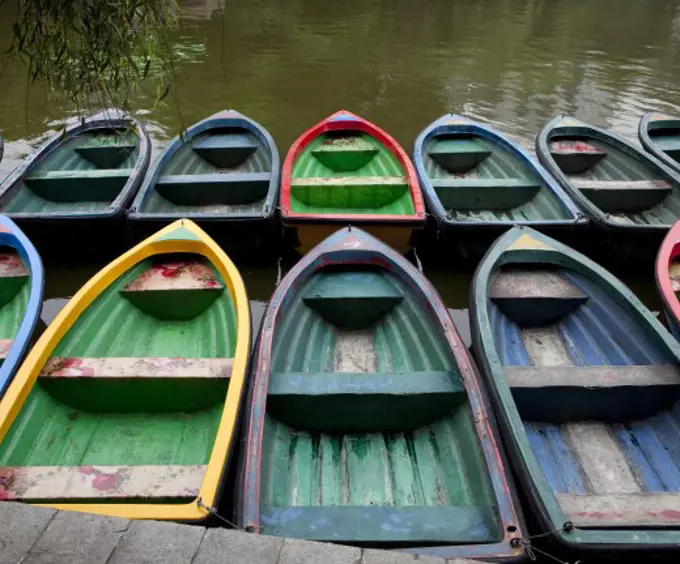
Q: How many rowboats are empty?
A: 11